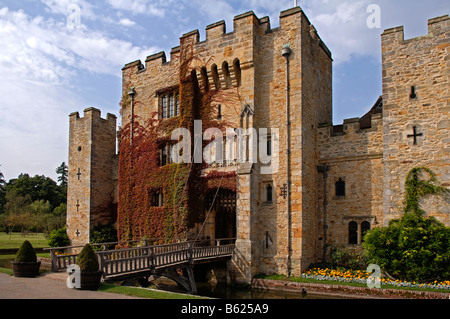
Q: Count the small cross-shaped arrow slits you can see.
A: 4